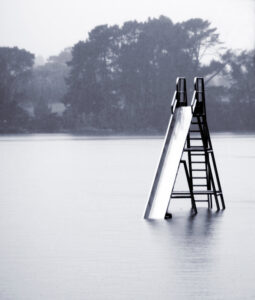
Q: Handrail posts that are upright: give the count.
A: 2